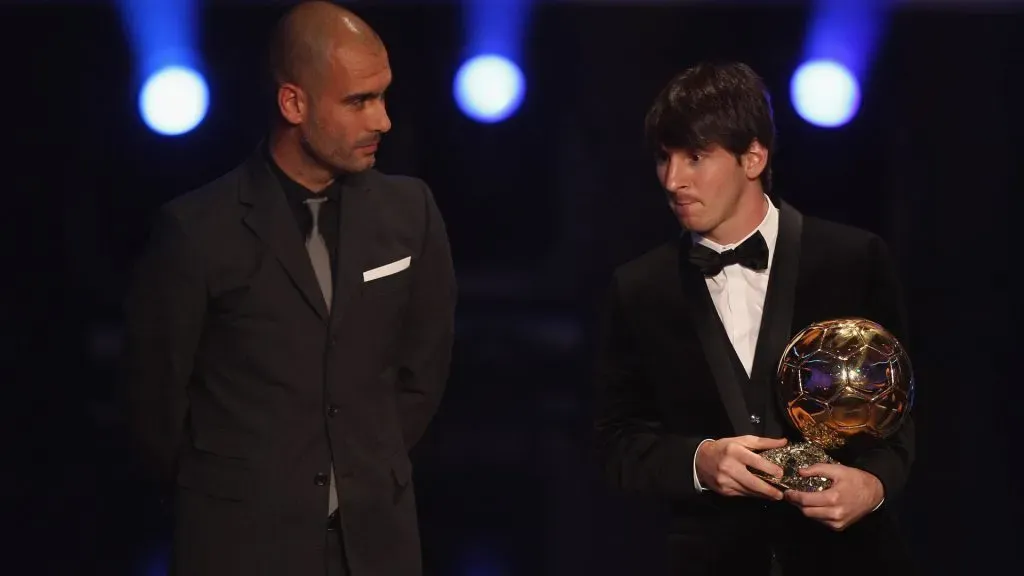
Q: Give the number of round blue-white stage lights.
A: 3